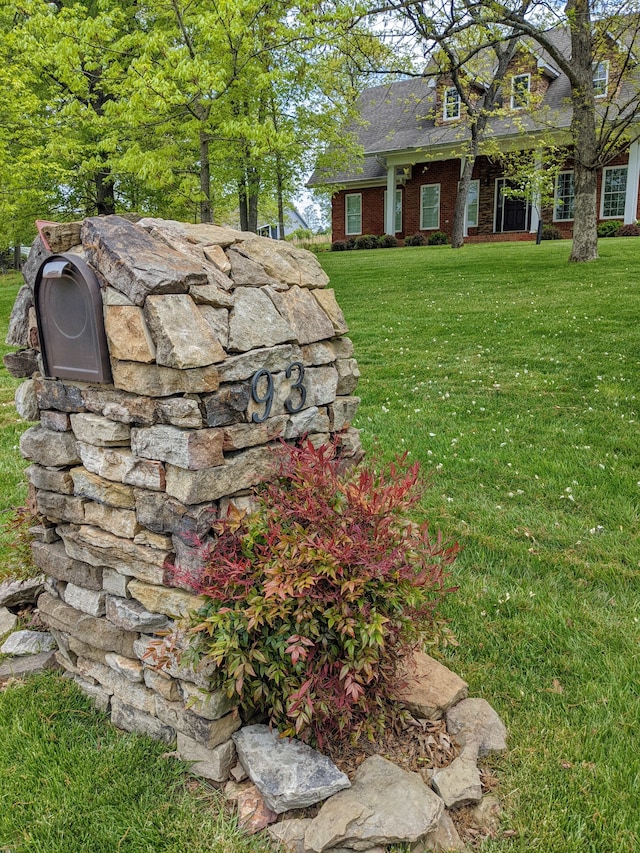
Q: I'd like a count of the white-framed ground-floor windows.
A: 6